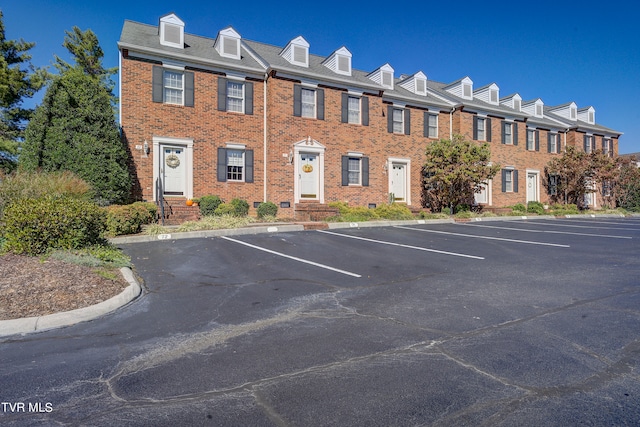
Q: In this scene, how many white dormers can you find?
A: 12